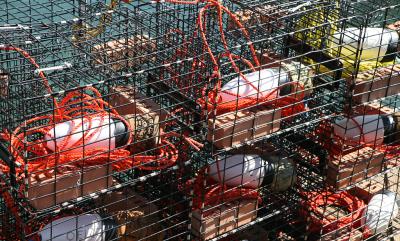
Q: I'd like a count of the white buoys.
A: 7